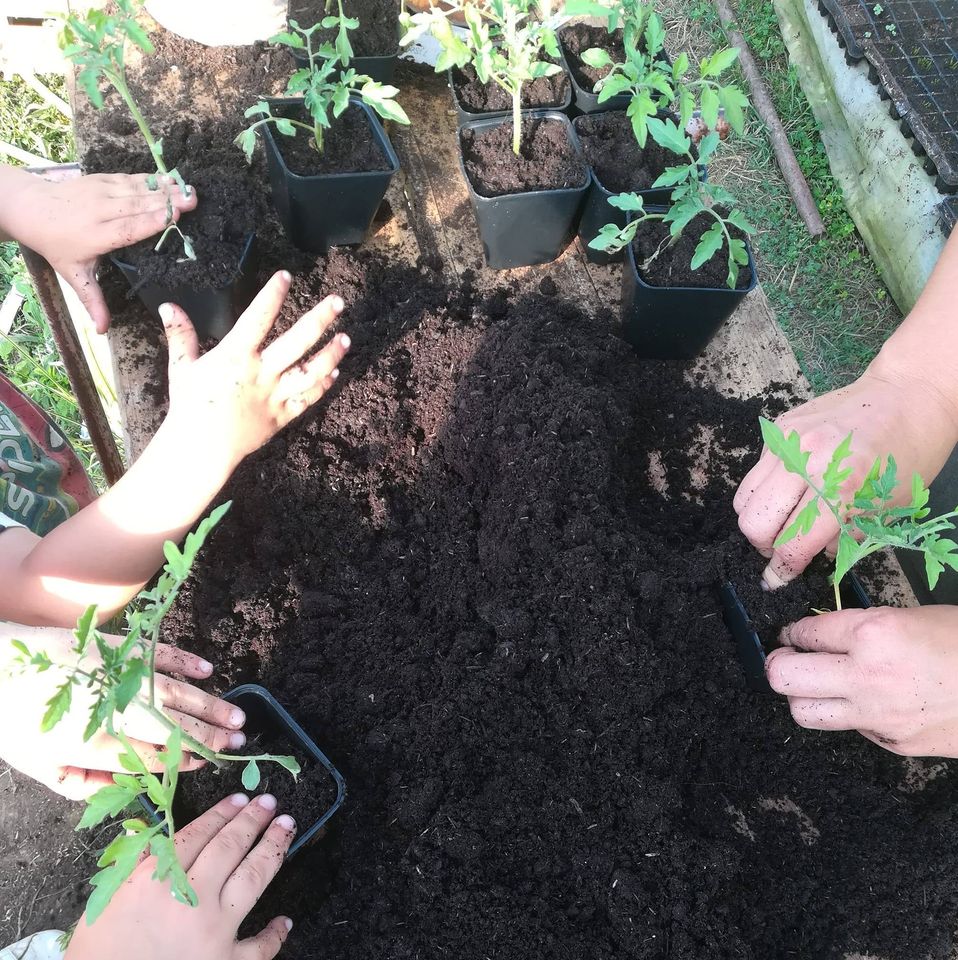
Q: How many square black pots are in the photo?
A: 10